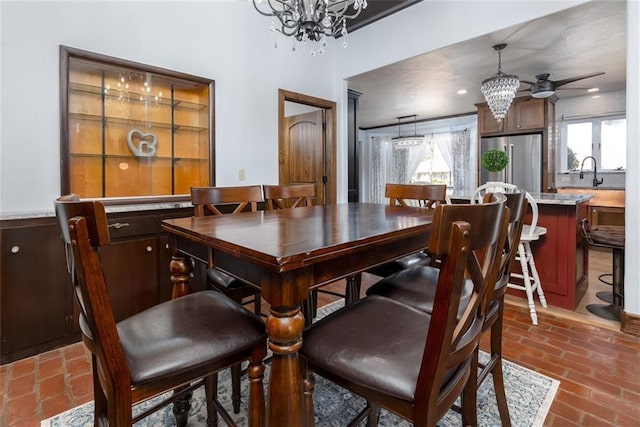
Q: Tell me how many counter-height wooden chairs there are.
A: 6